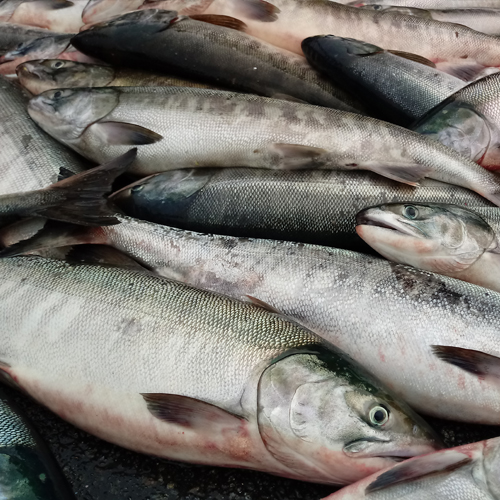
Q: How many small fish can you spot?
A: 0